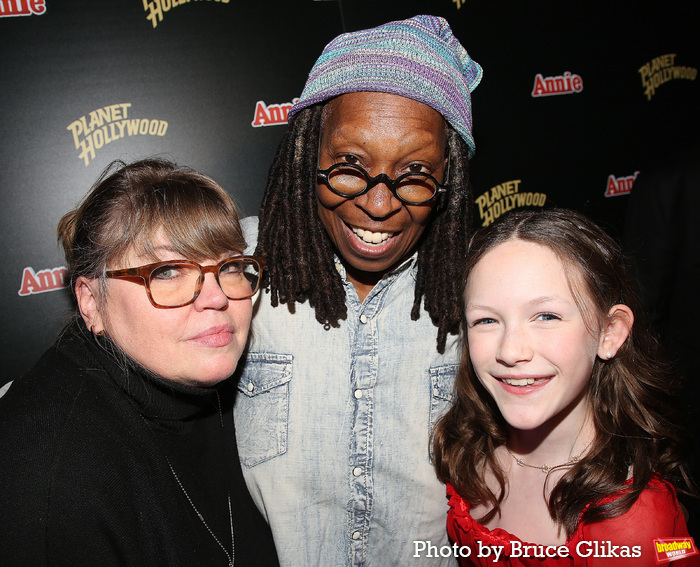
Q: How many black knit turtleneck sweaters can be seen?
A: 1